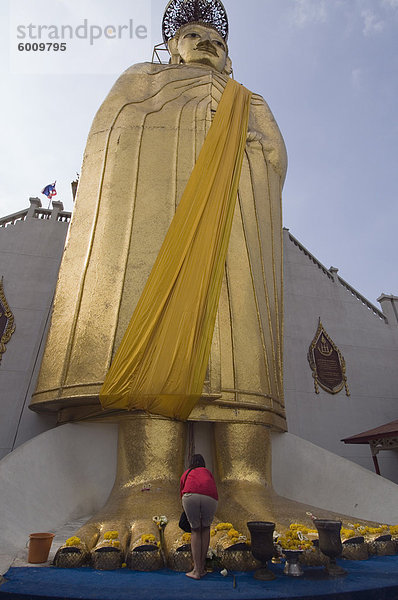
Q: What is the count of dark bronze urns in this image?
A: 2